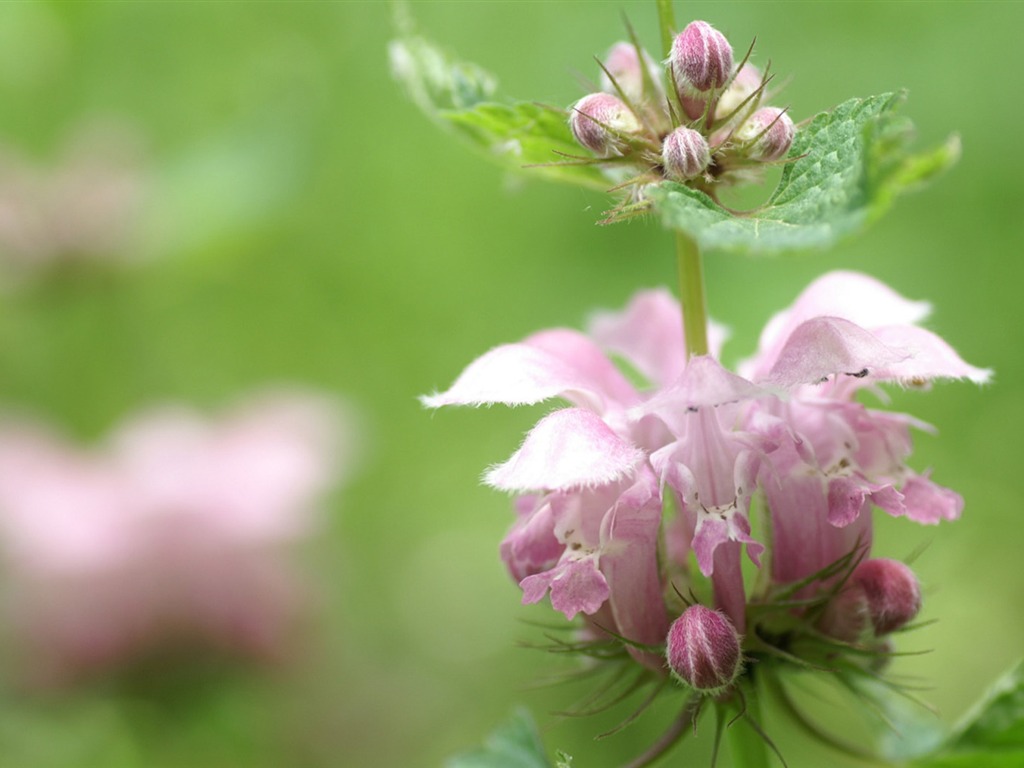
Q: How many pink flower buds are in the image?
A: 8